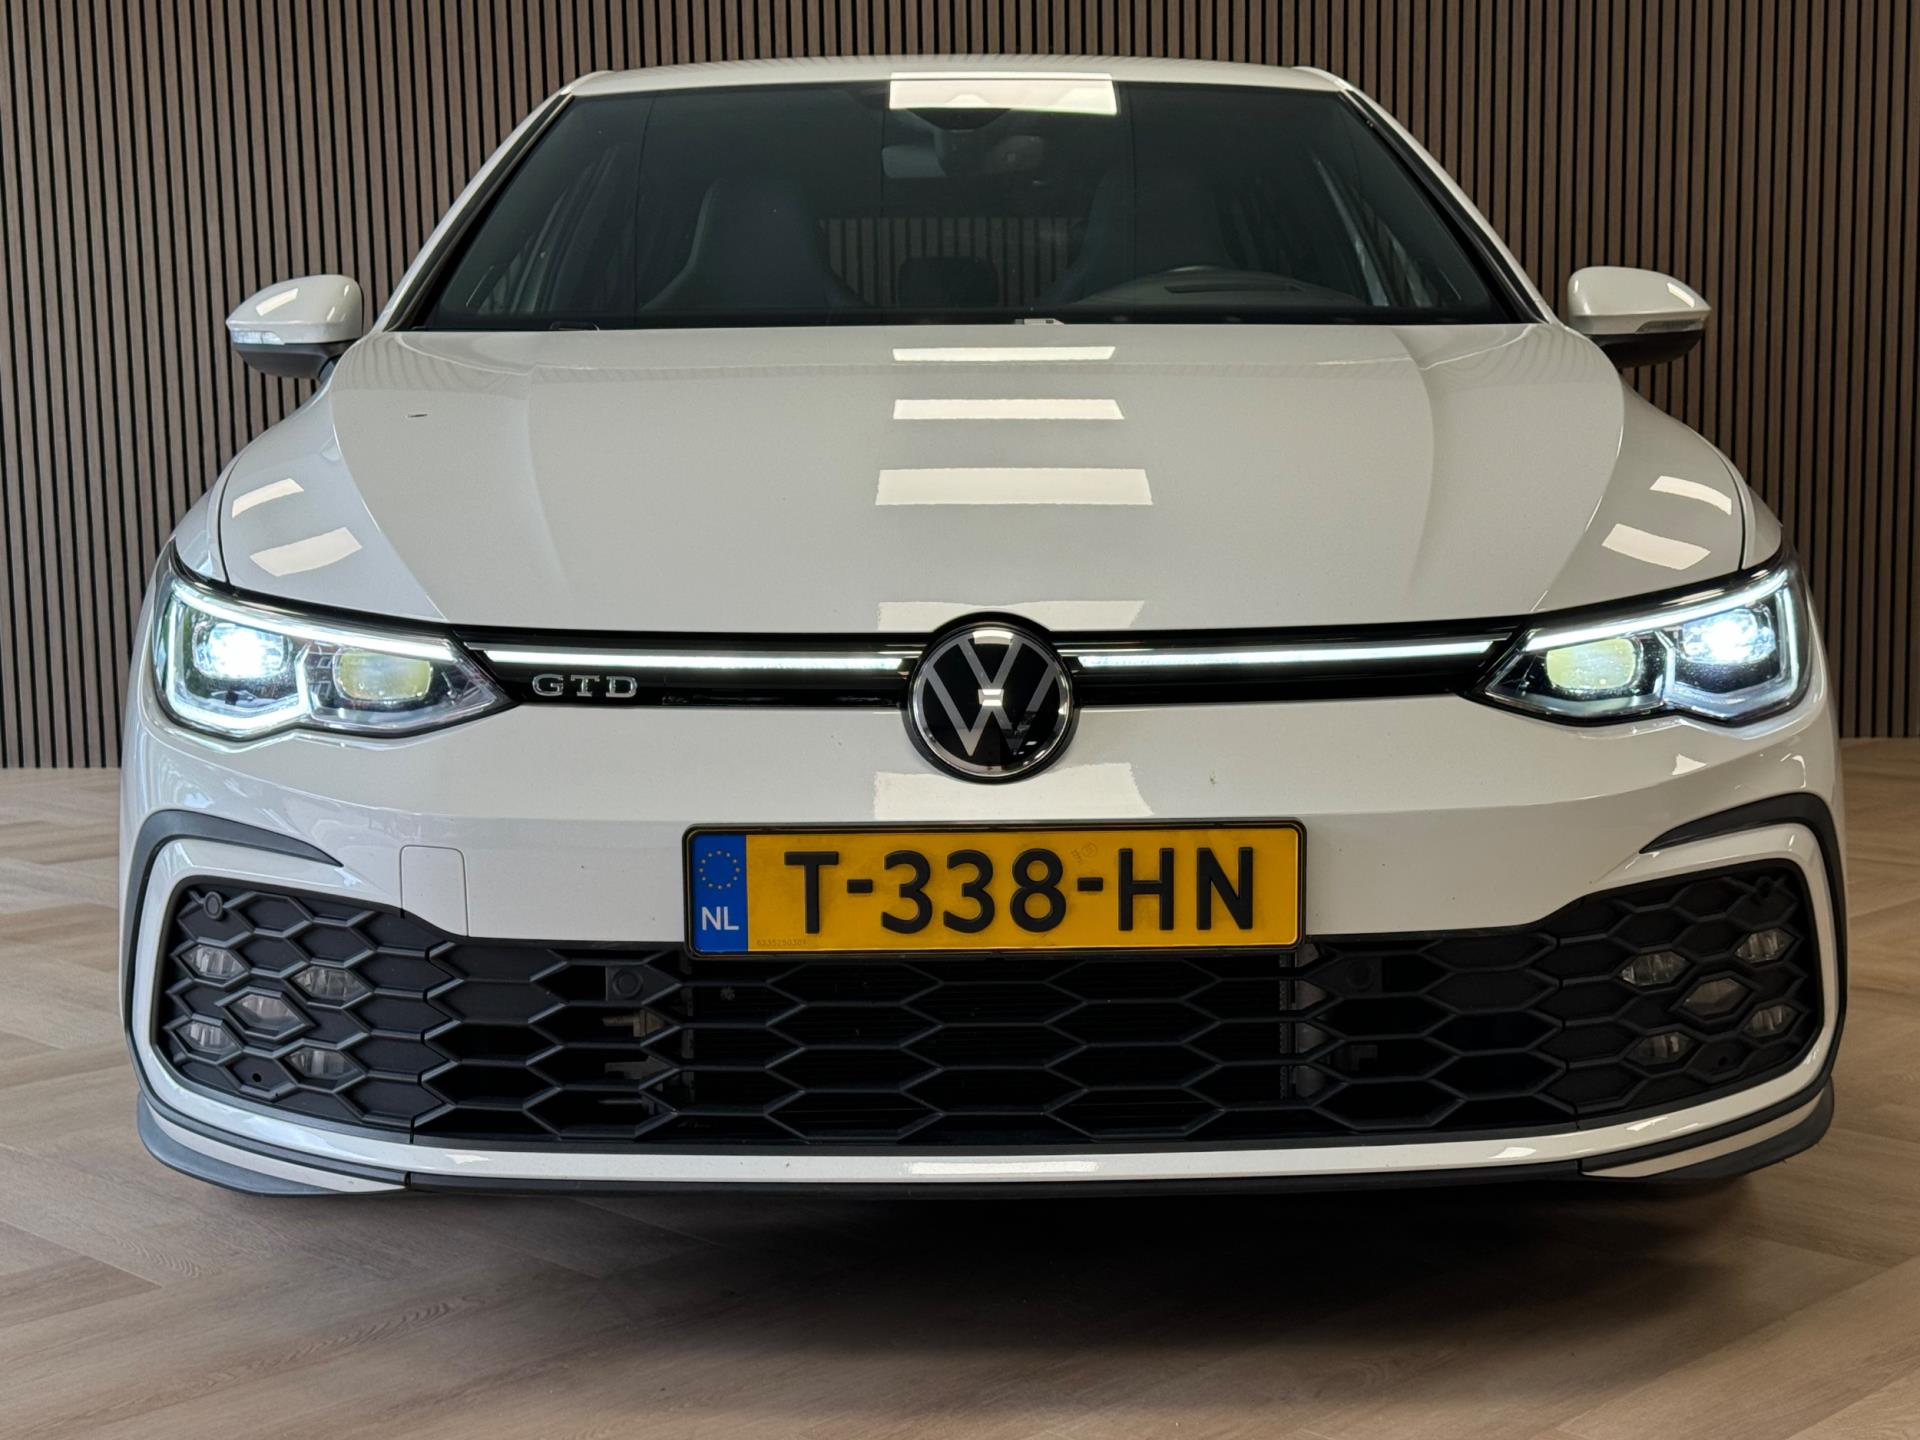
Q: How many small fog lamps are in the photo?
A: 10